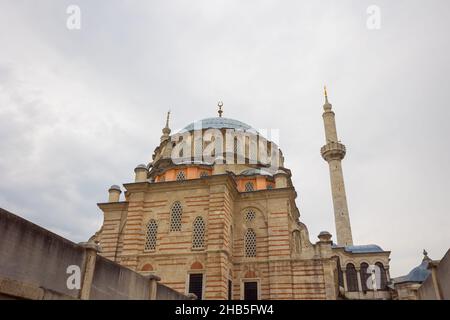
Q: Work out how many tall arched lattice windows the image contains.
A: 4